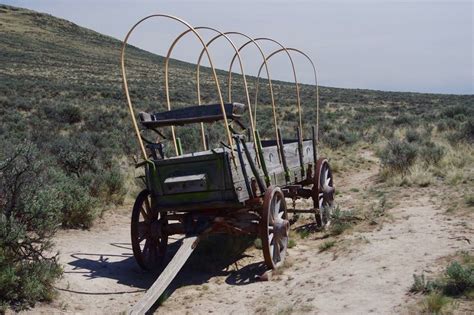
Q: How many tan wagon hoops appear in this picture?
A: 5